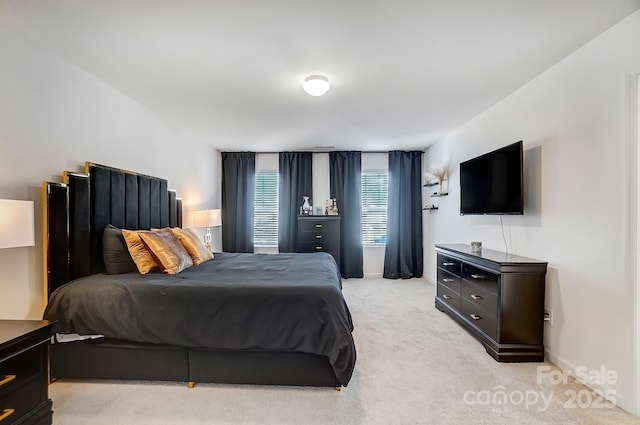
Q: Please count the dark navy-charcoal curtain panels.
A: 4